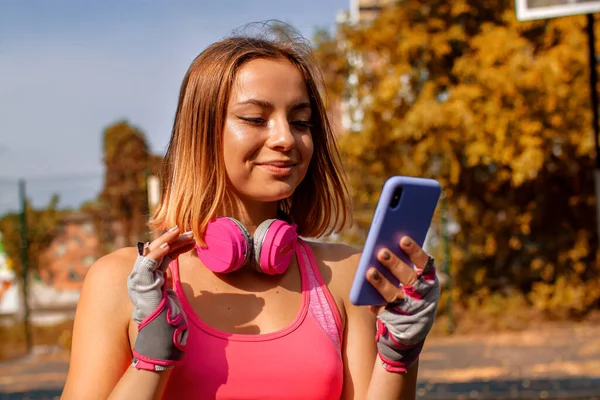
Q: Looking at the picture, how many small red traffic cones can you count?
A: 0